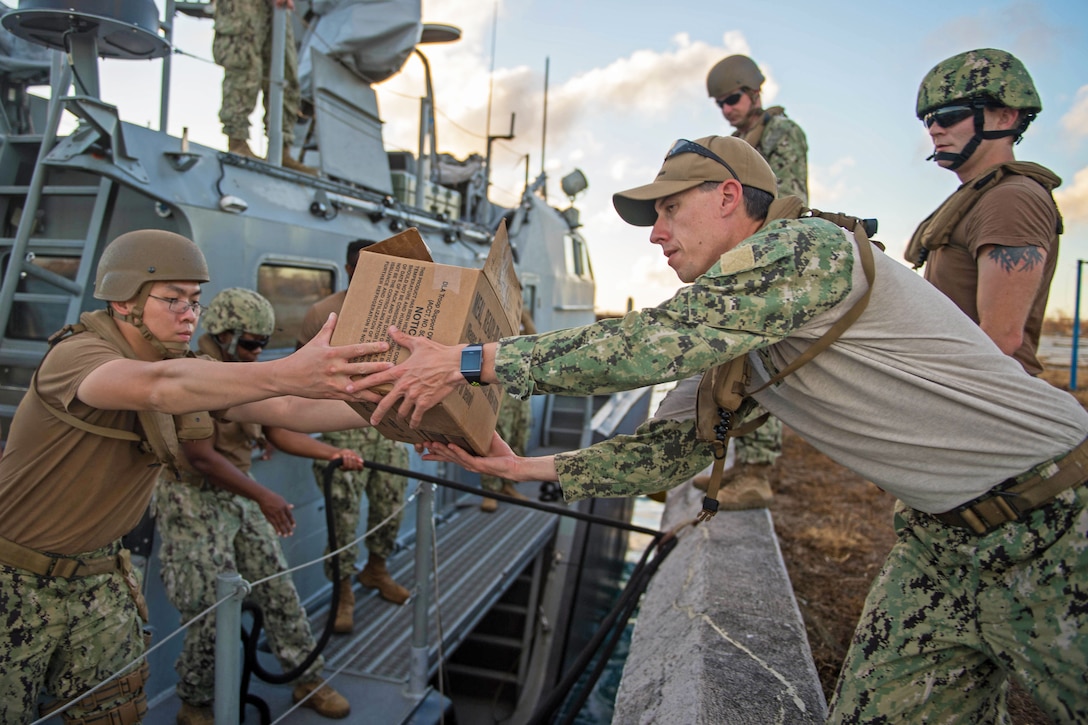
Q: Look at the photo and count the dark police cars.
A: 0